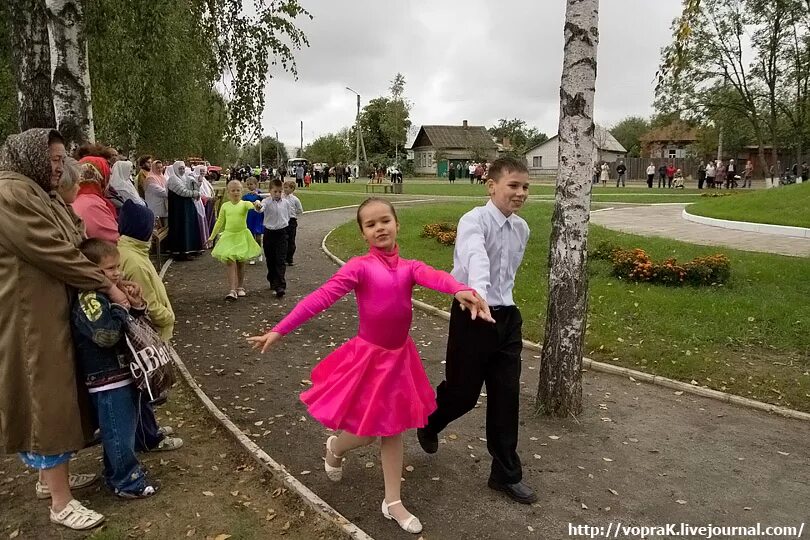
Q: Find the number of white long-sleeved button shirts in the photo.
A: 3